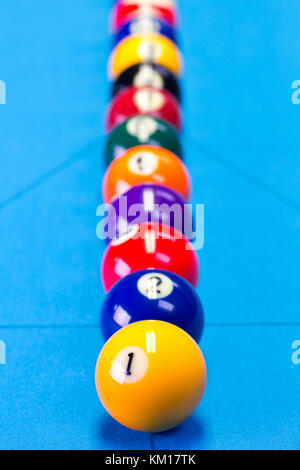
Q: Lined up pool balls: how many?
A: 11